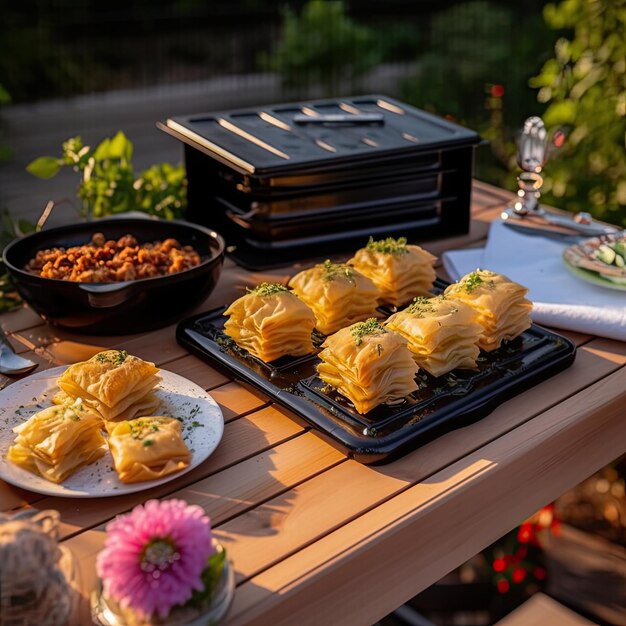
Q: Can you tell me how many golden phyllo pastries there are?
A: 9